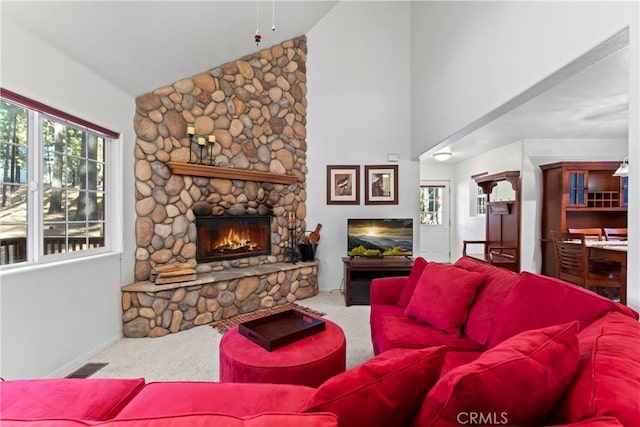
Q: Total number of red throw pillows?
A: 4